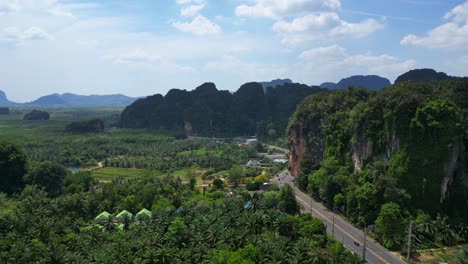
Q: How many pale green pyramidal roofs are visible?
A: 3